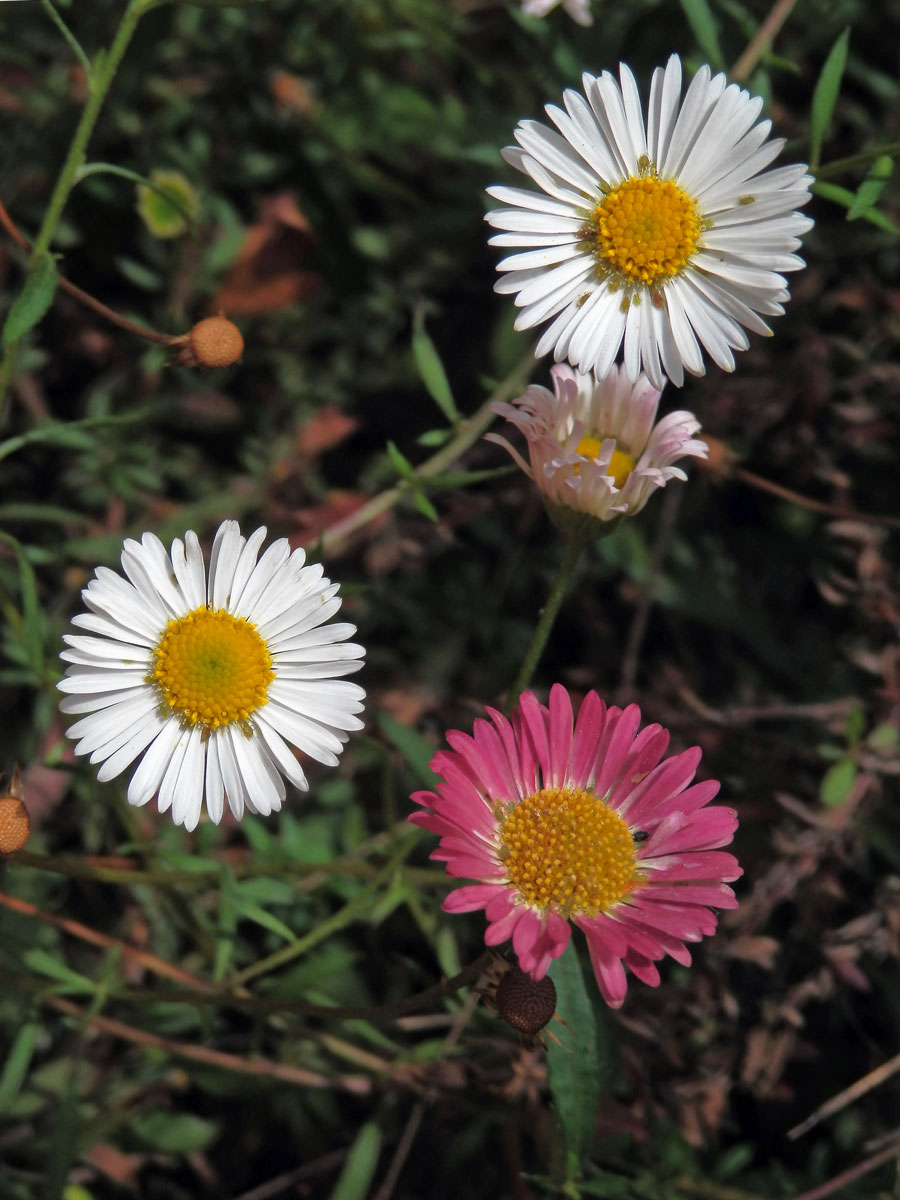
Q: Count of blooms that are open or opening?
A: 4